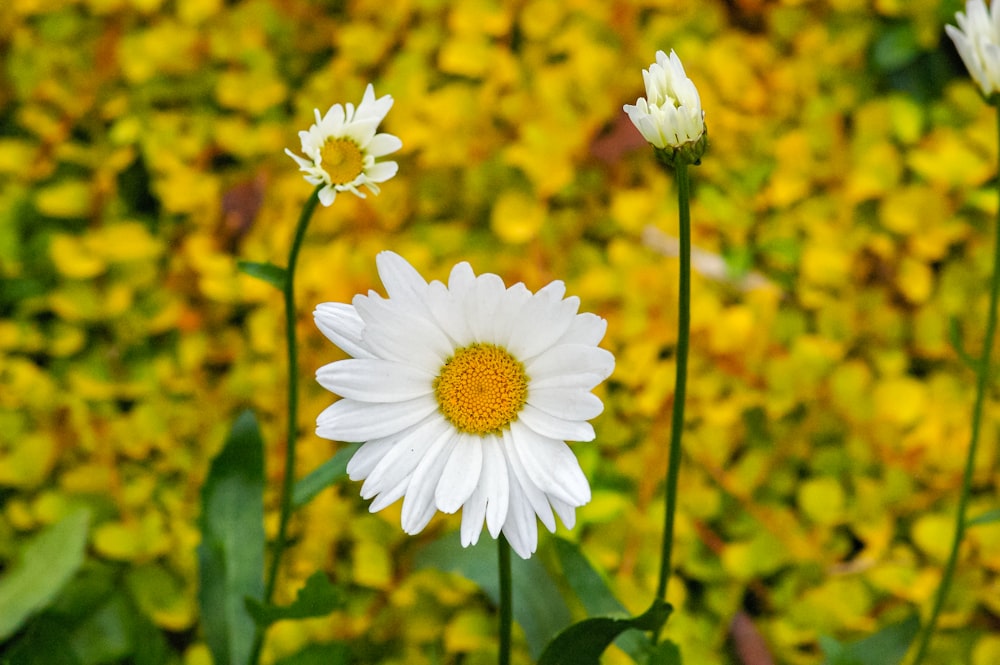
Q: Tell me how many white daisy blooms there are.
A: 4